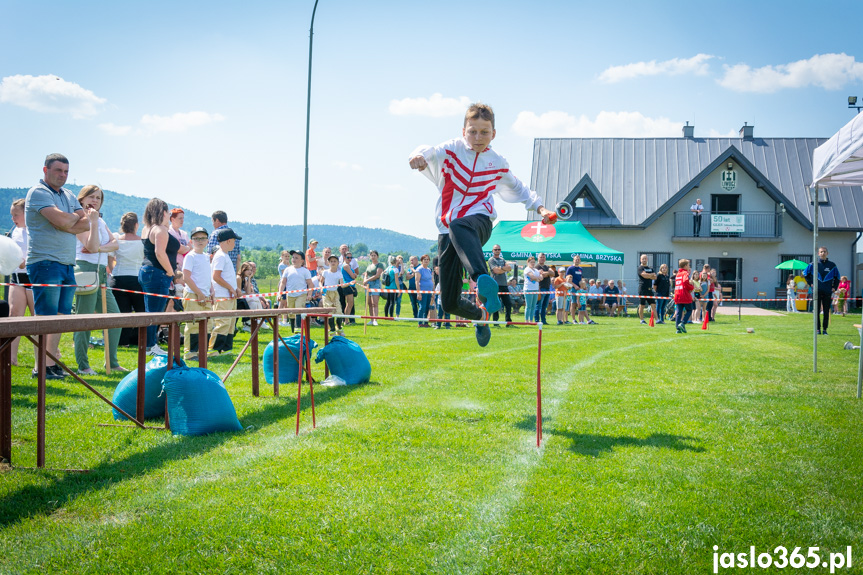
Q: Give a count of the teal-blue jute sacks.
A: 4